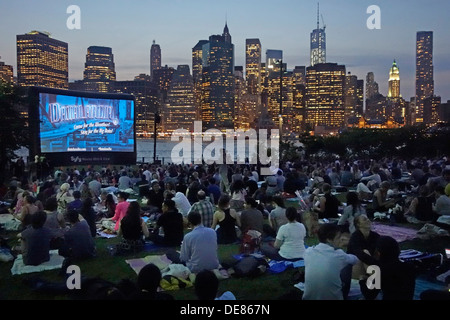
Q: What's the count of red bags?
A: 1